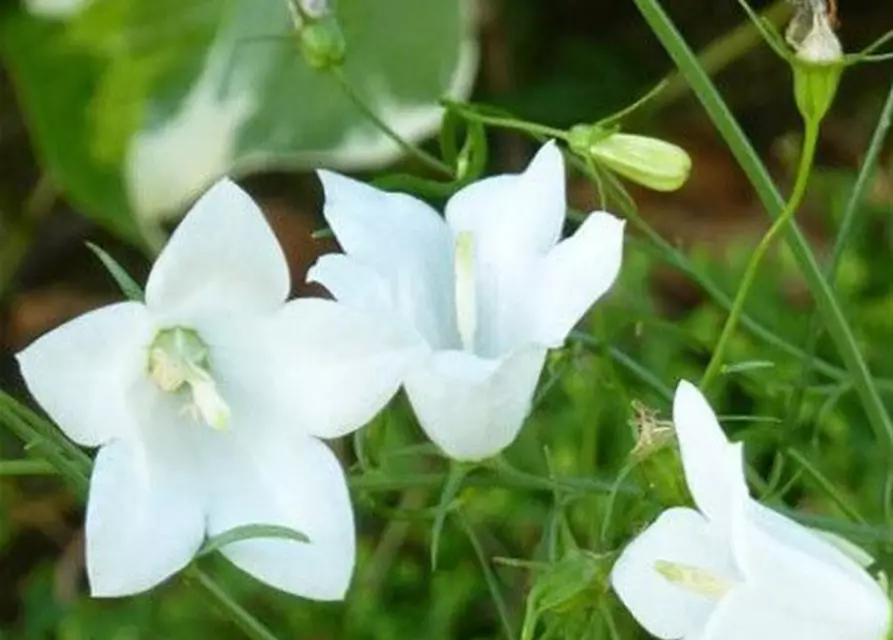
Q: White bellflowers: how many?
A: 3